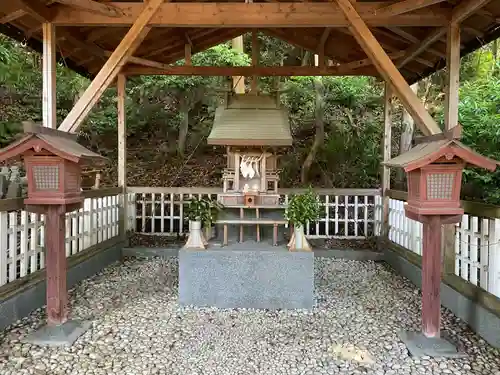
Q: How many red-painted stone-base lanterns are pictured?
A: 2